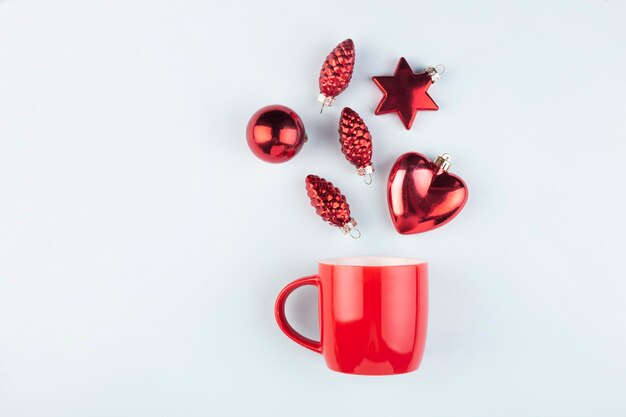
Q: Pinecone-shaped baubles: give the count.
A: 3